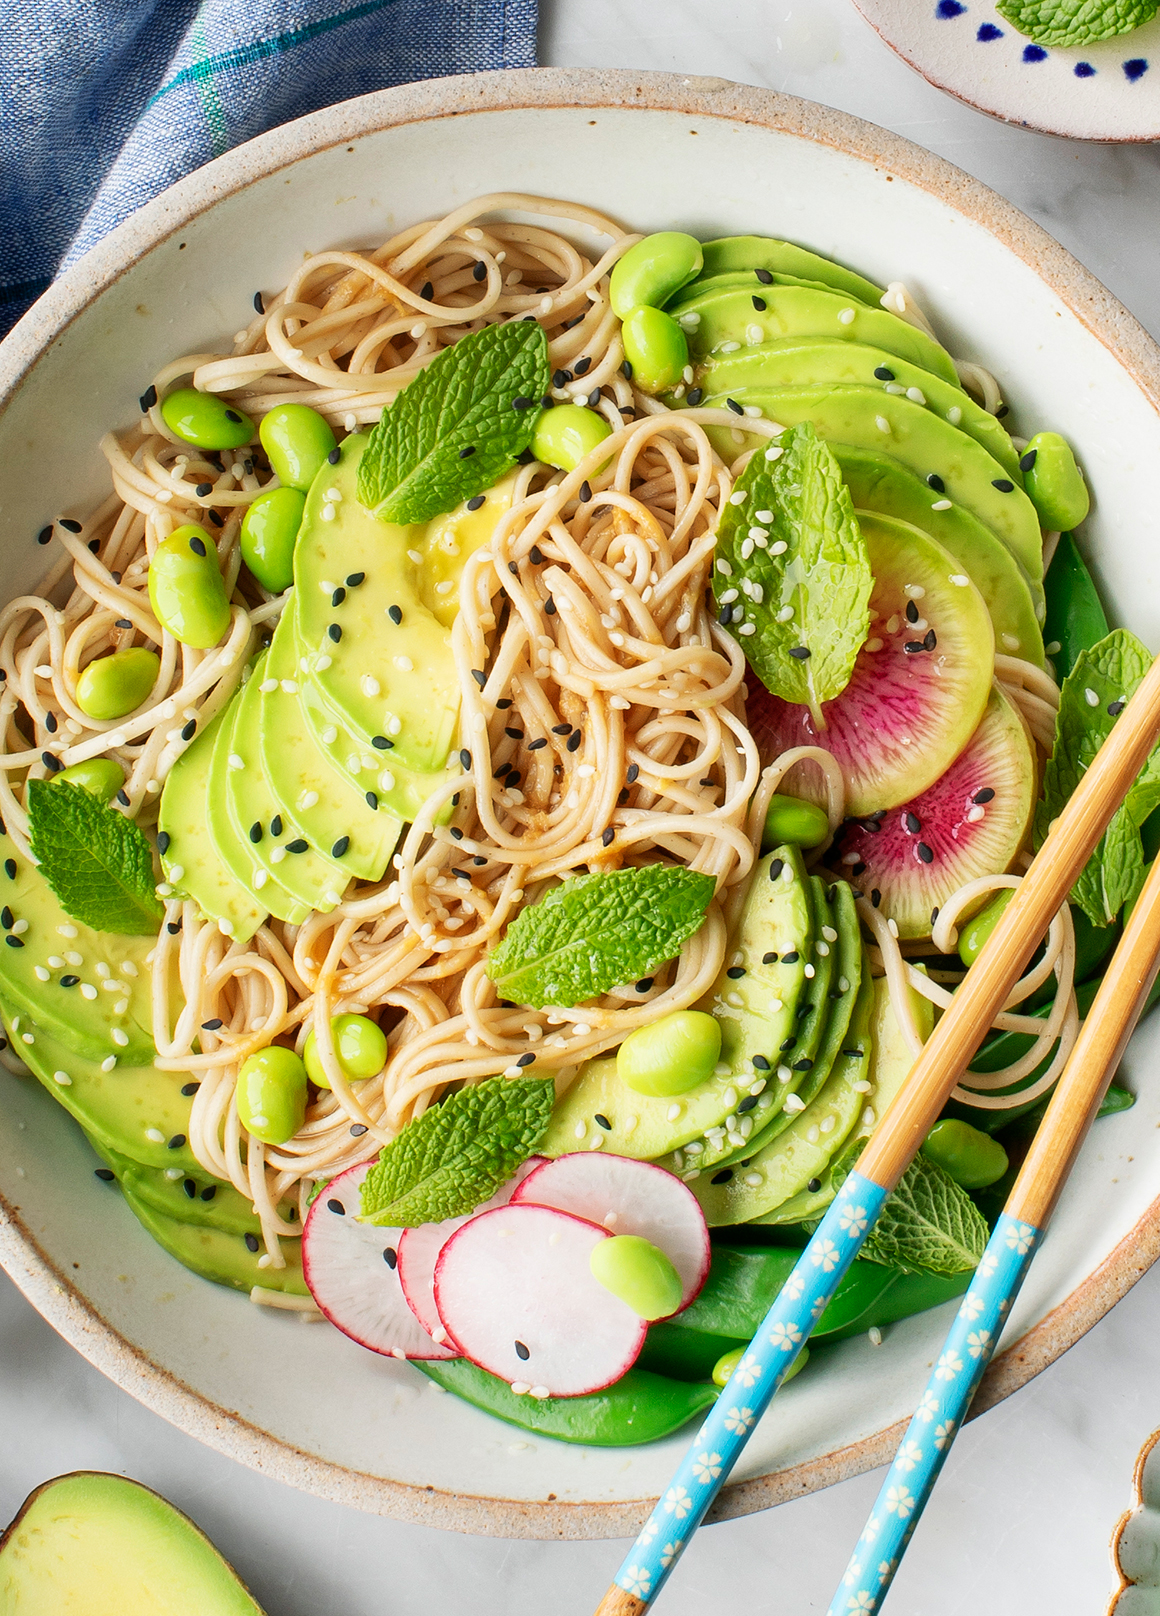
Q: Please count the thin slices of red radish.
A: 4